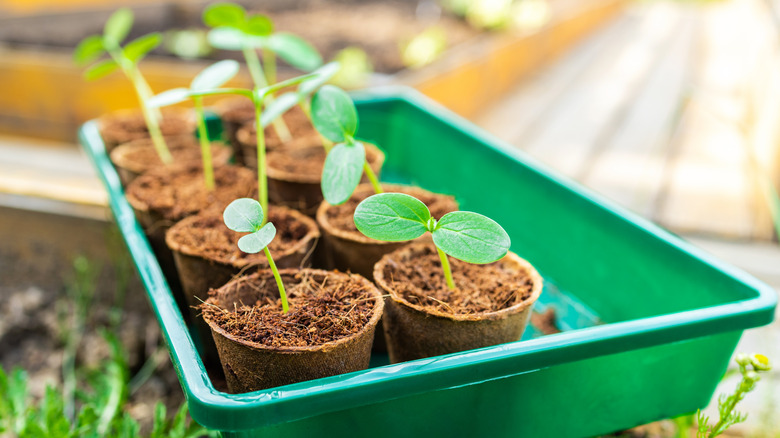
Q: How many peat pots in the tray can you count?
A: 10